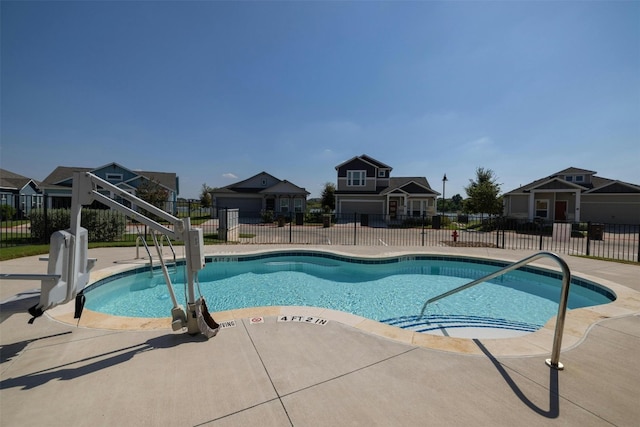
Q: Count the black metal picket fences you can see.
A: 1